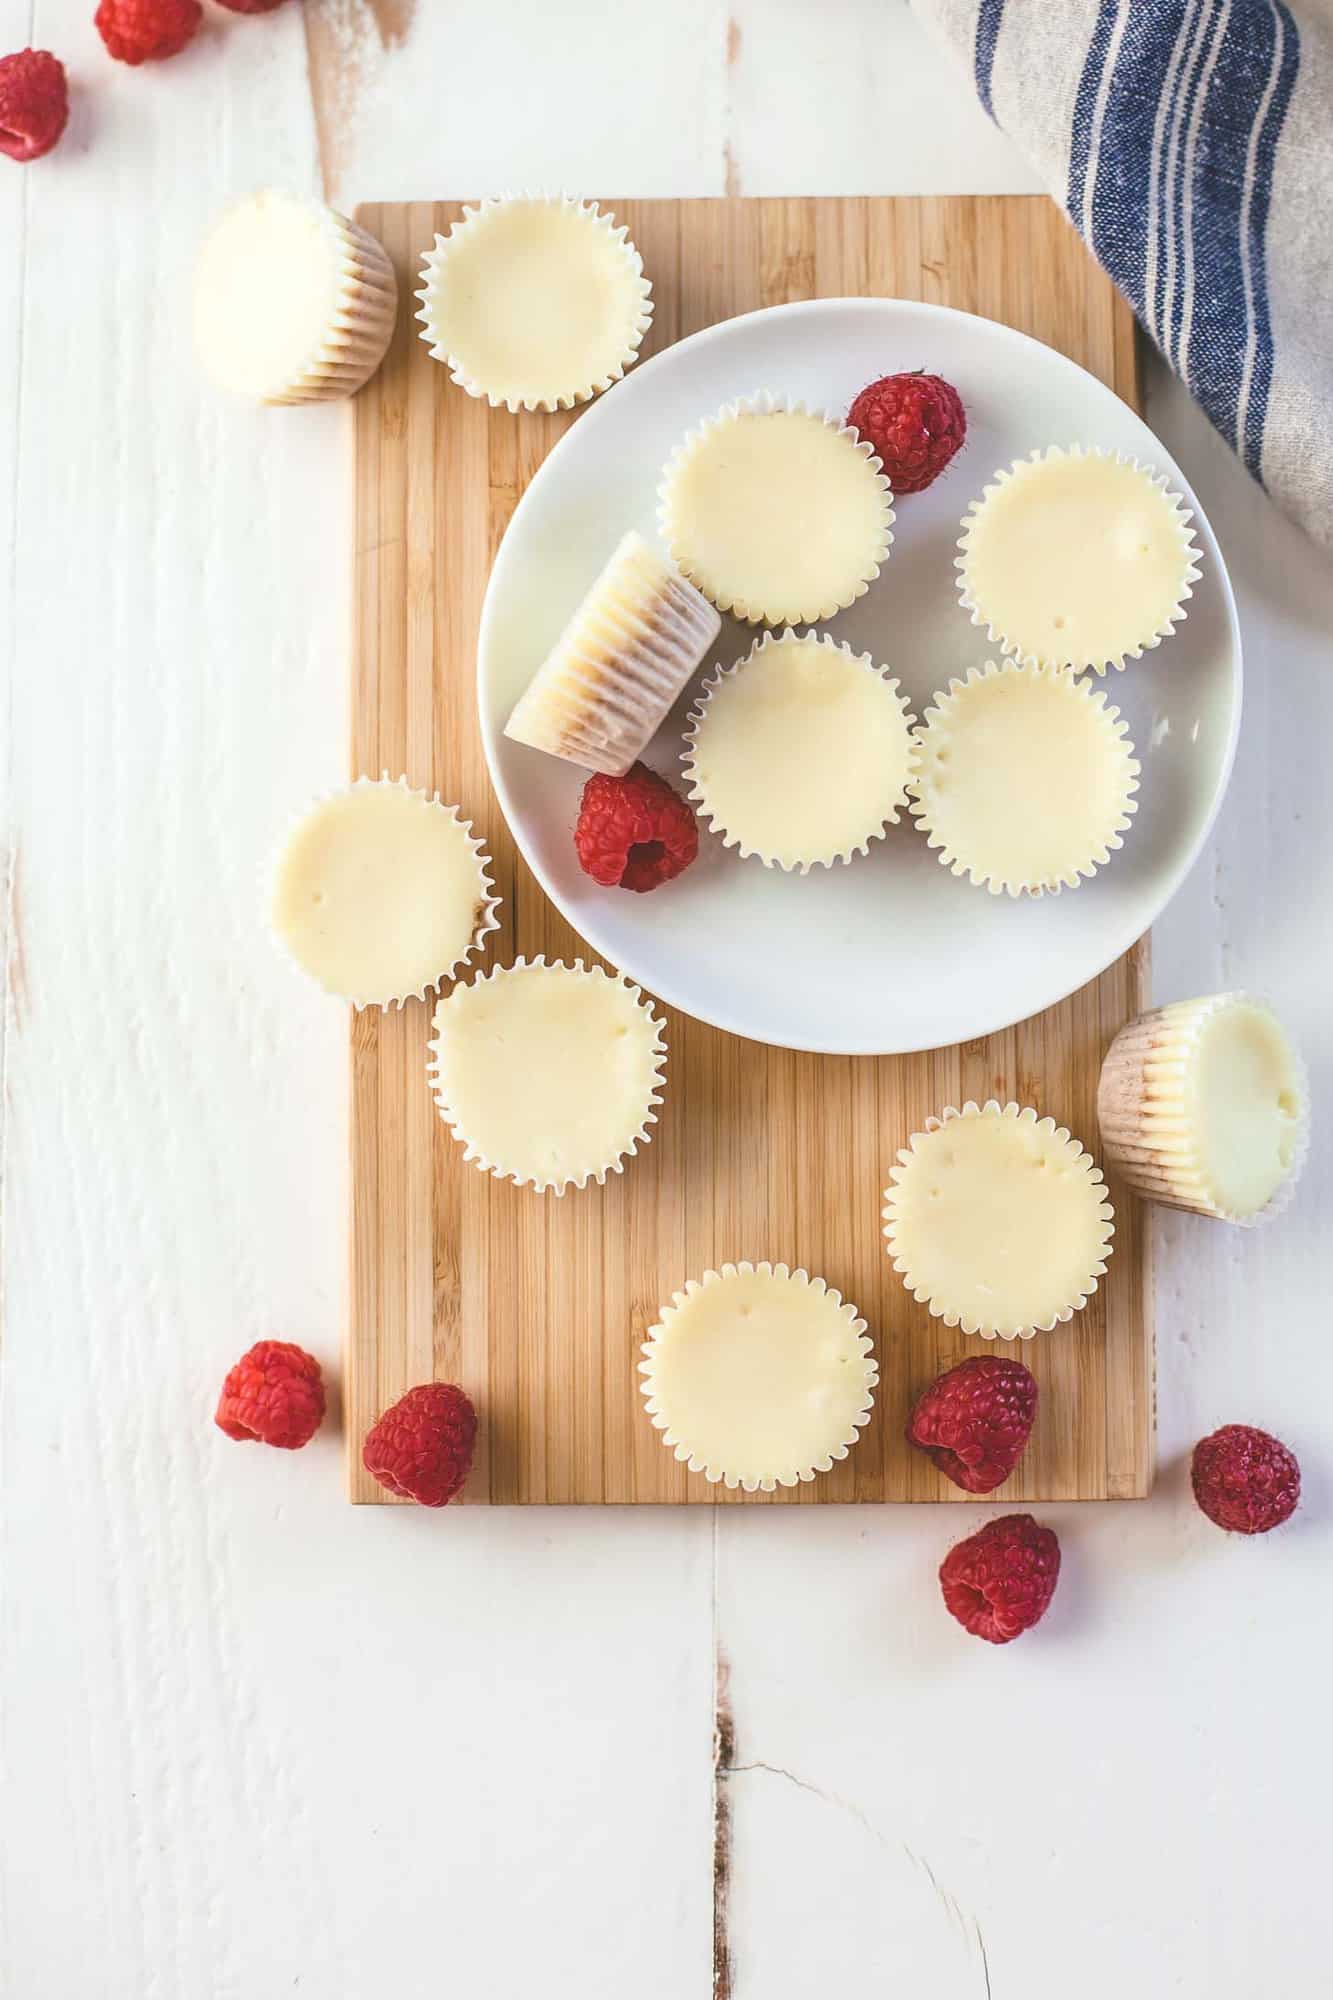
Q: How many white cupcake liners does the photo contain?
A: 12